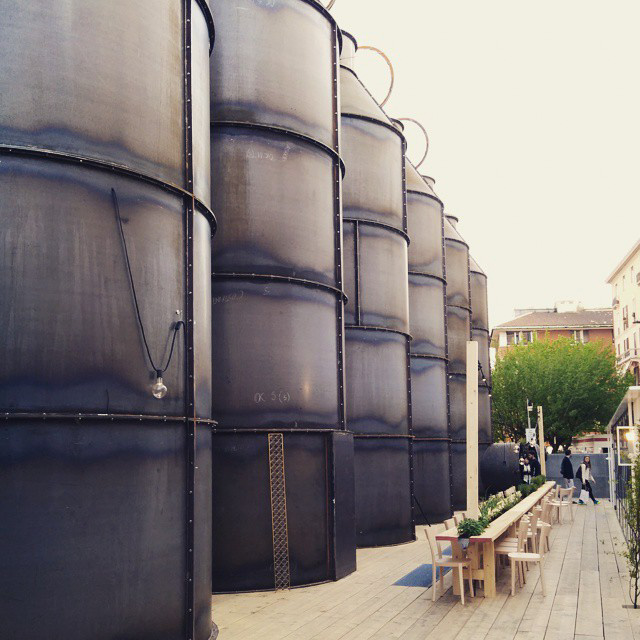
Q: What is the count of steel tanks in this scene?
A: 6